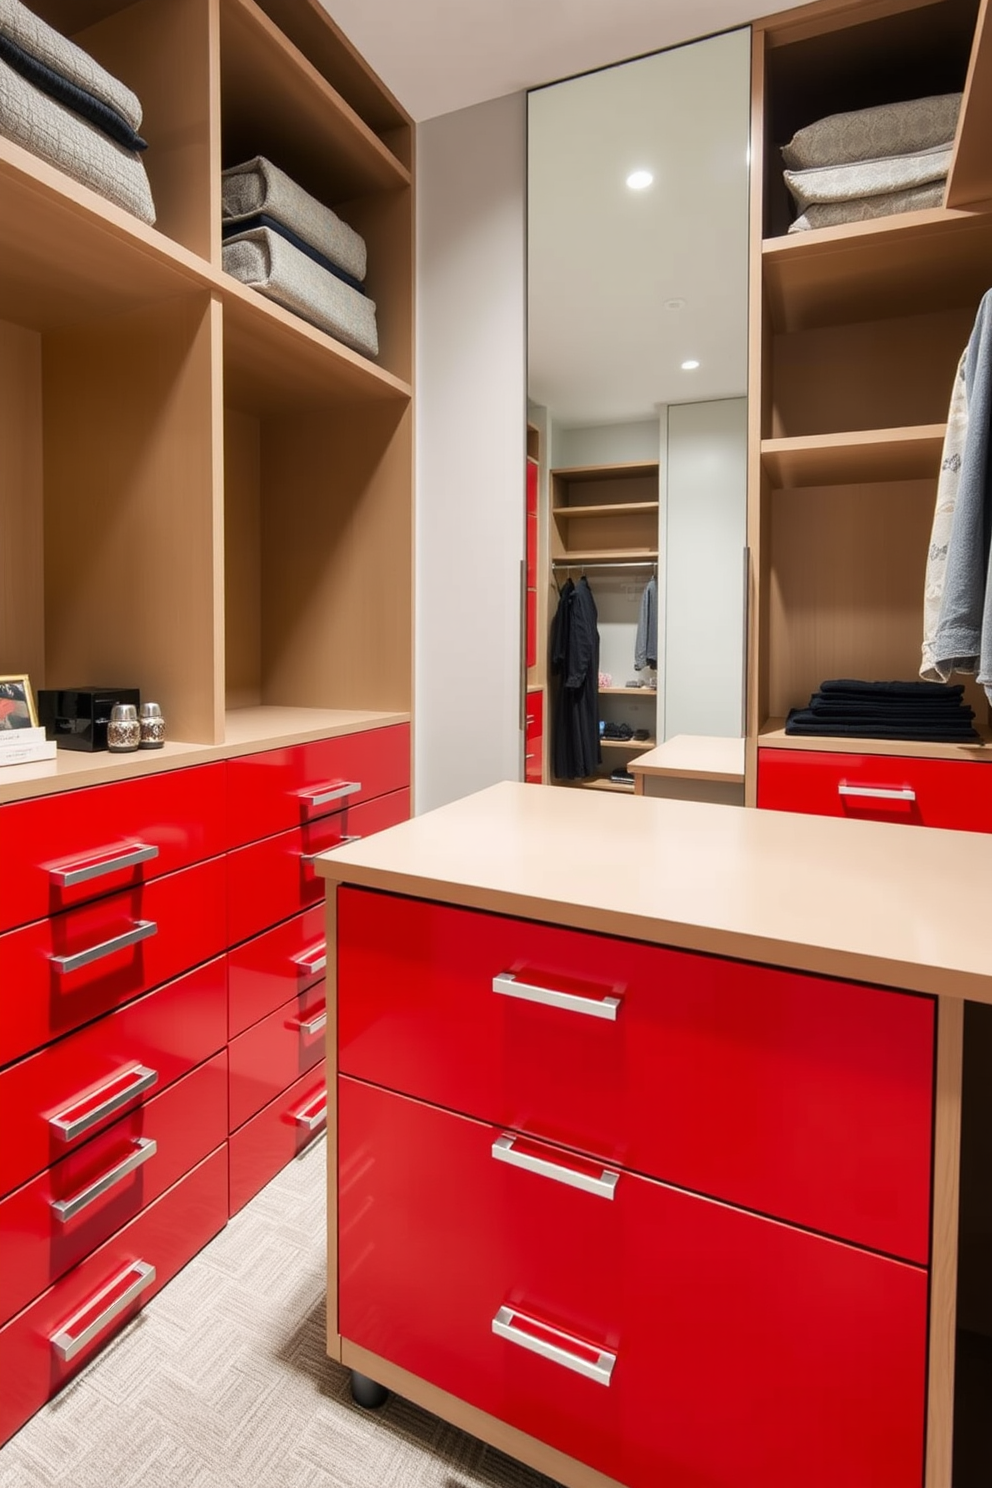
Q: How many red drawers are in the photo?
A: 13